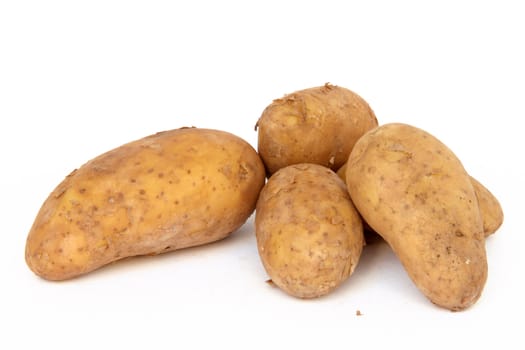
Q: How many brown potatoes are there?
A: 5